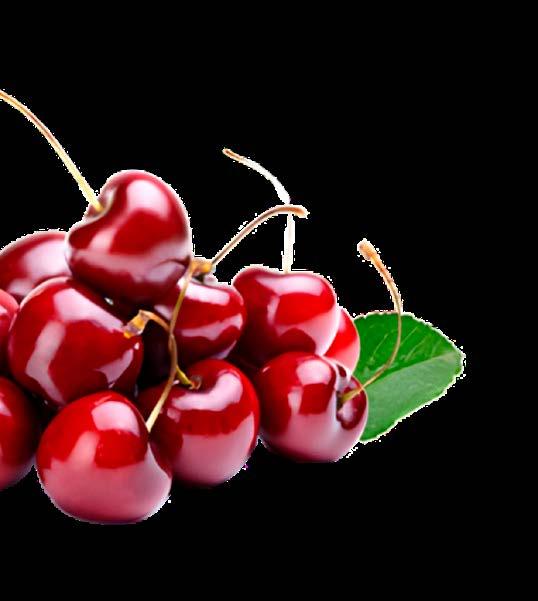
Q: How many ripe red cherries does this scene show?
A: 11